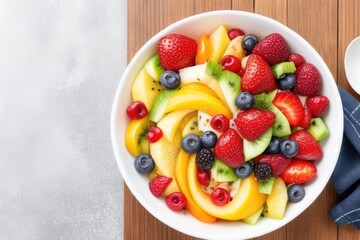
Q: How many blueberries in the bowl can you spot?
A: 11